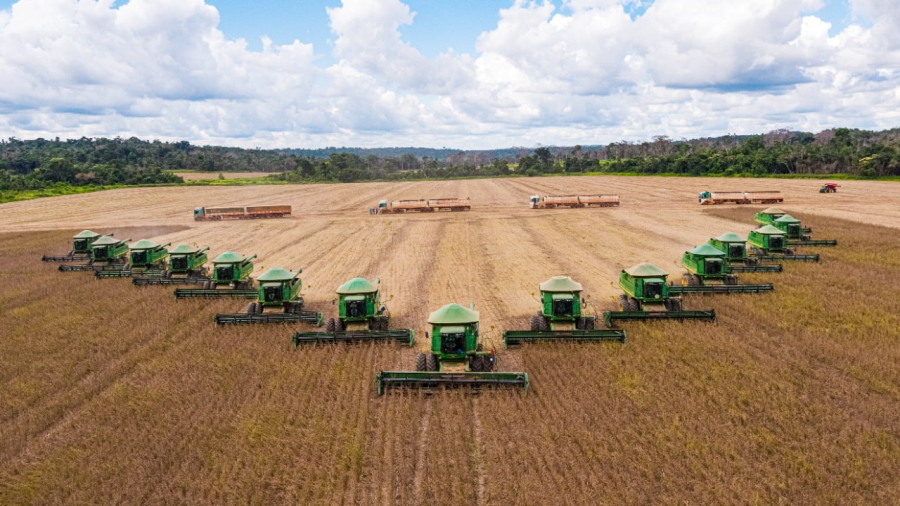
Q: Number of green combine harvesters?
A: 15